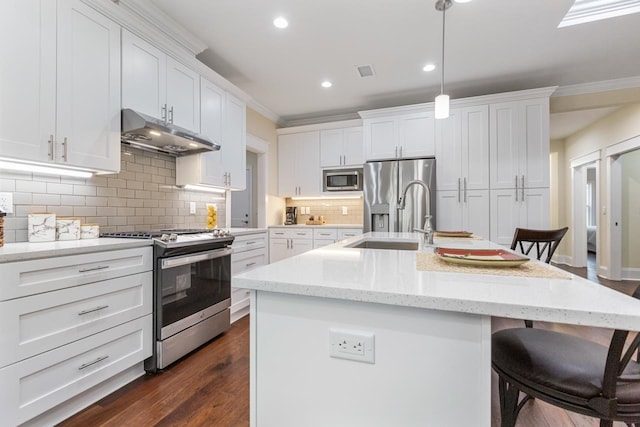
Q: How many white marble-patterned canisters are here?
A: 3